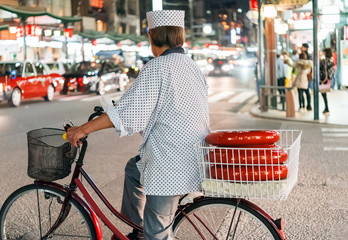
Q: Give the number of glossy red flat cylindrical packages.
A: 3